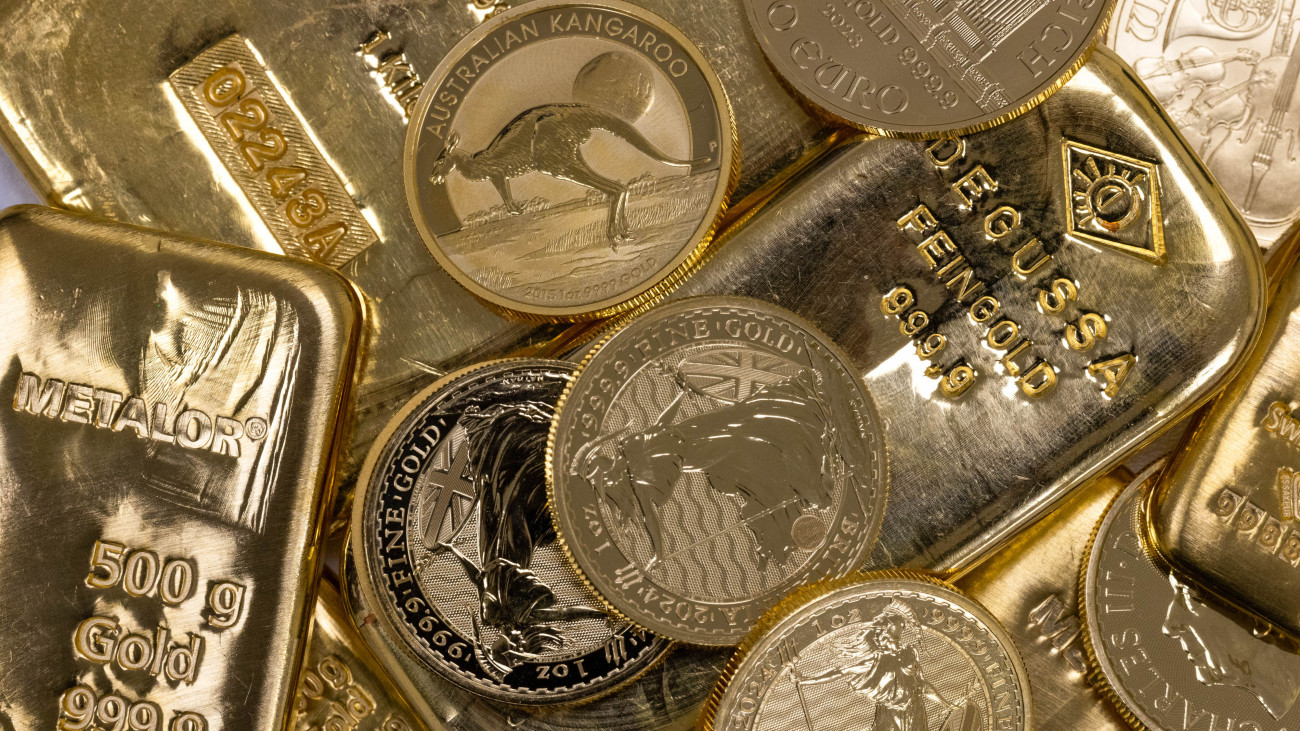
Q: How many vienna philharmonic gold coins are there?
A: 2